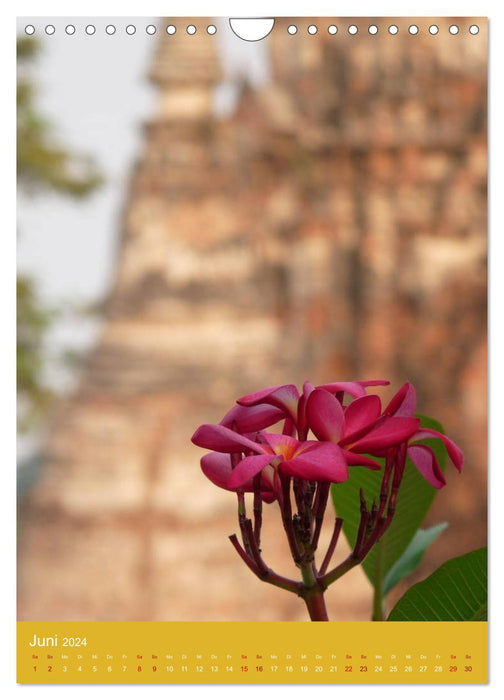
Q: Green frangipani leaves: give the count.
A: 3